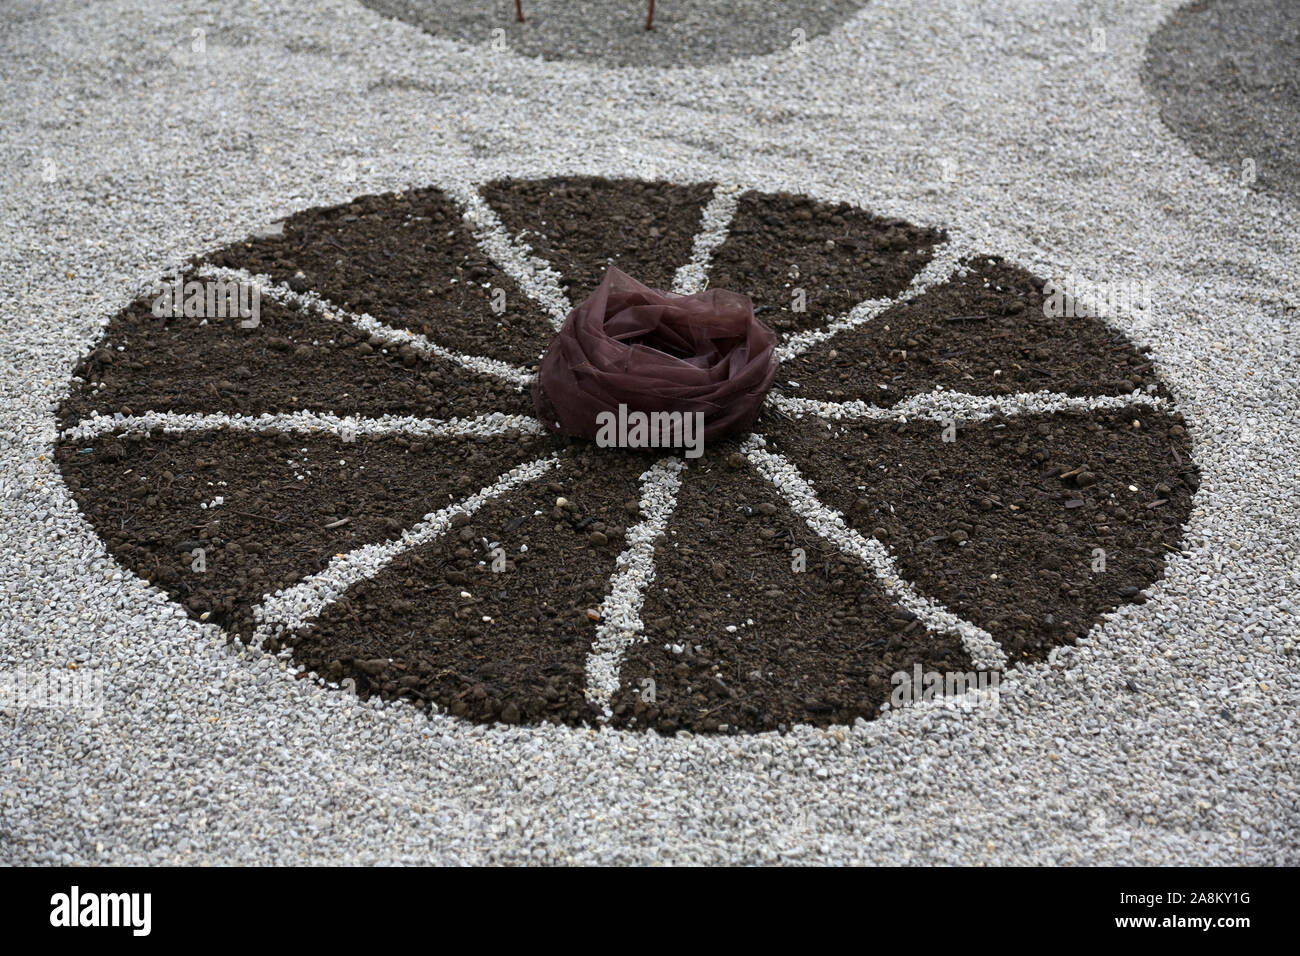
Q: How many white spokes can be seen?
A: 9